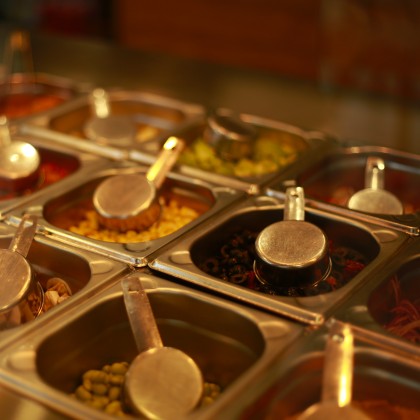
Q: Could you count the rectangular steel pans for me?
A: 11